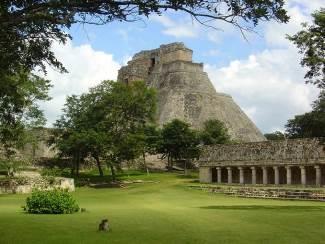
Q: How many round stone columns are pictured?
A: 9